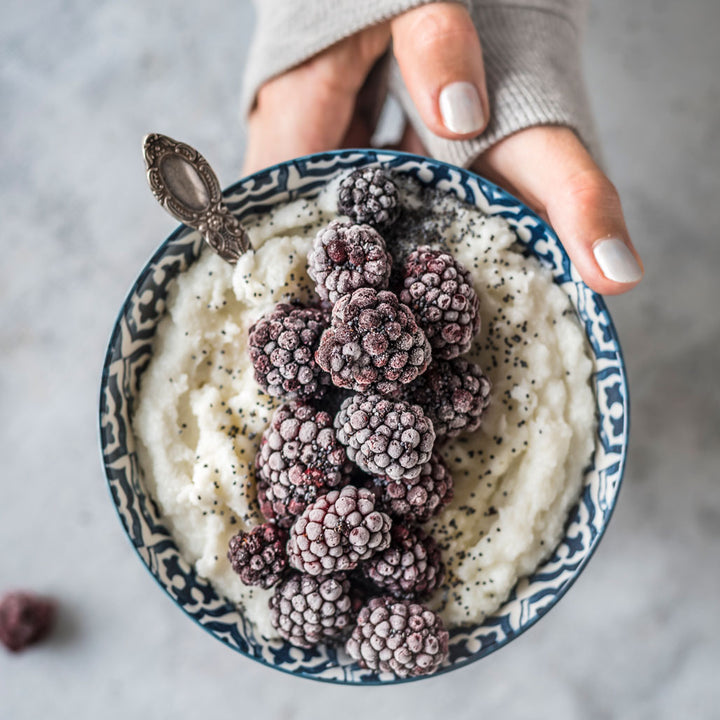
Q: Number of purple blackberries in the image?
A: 15